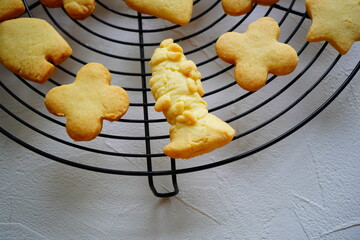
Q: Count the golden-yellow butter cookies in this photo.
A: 9